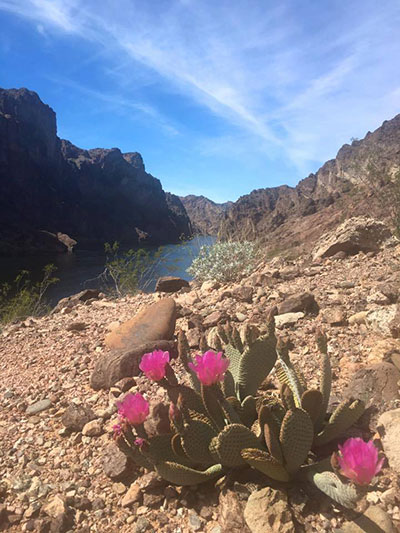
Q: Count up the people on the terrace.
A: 0